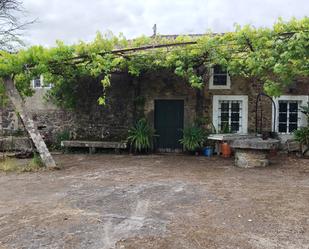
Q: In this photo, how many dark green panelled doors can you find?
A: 1